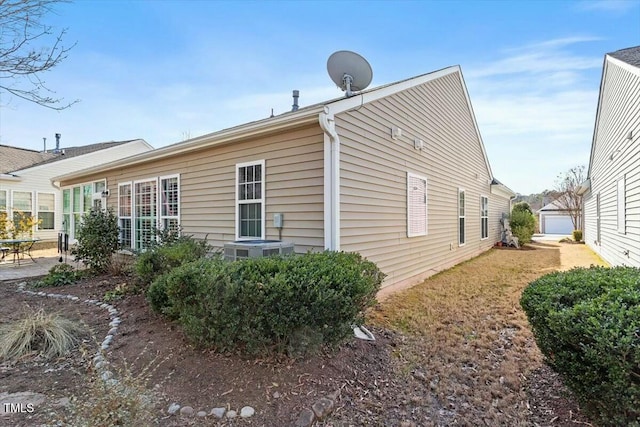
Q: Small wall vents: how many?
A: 2